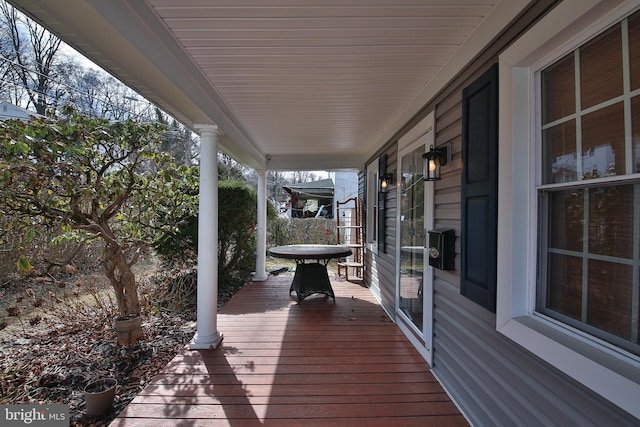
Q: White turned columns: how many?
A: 2